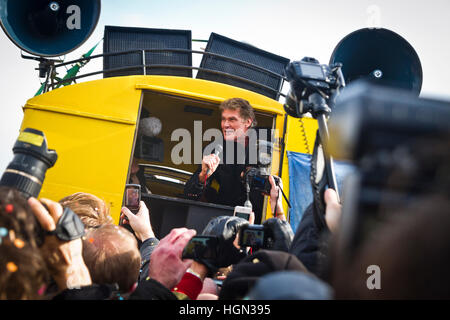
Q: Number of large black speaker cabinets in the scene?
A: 2